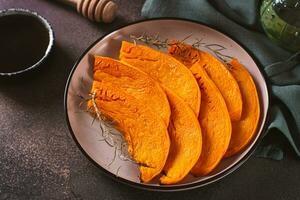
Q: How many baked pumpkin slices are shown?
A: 7